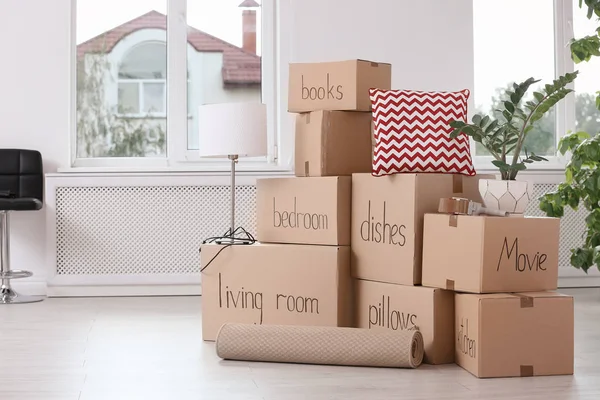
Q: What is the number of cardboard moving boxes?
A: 8